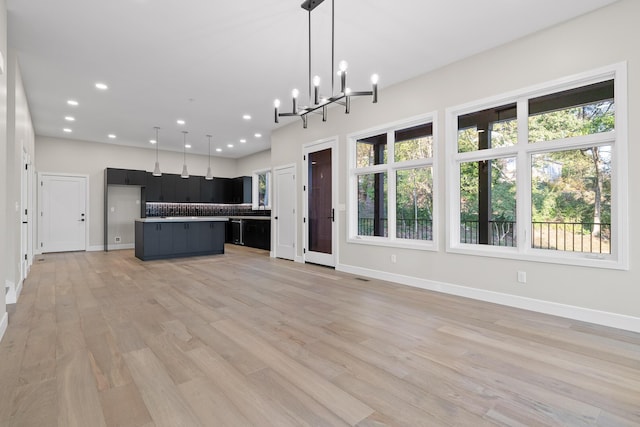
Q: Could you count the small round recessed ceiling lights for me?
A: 13